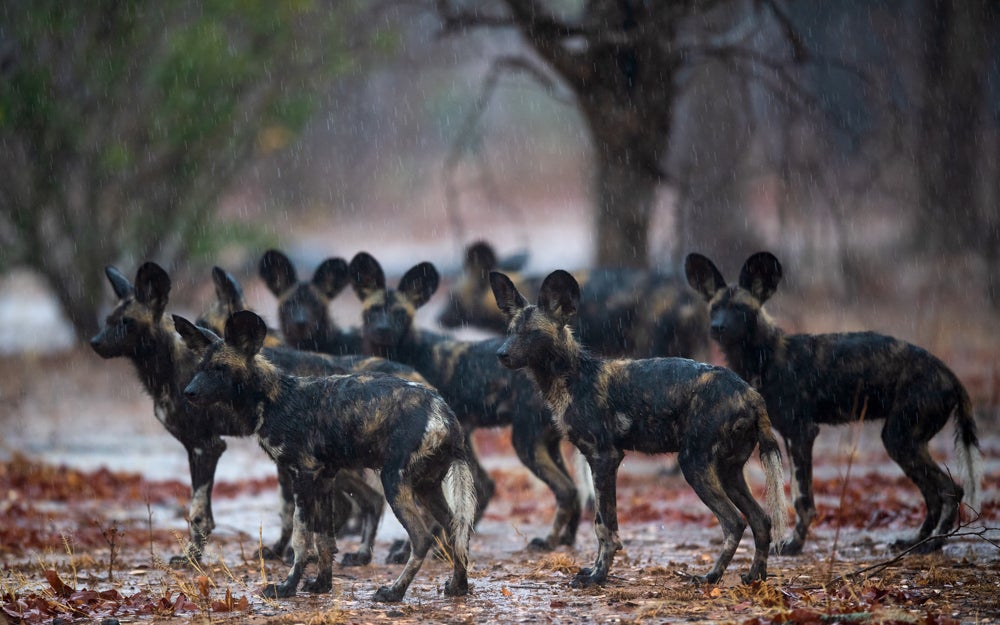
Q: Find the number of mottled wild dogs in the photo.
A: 8